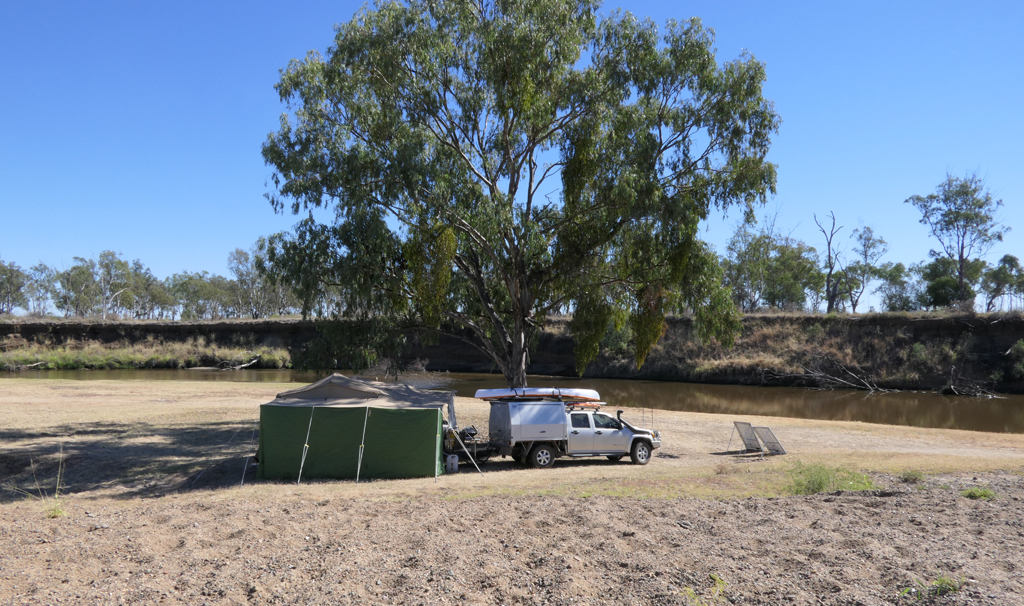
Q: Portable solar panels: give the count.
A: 2